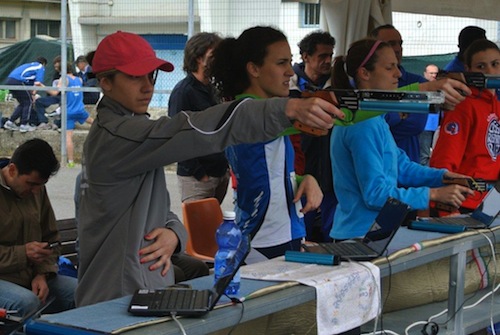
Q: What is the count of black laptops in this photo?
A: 3